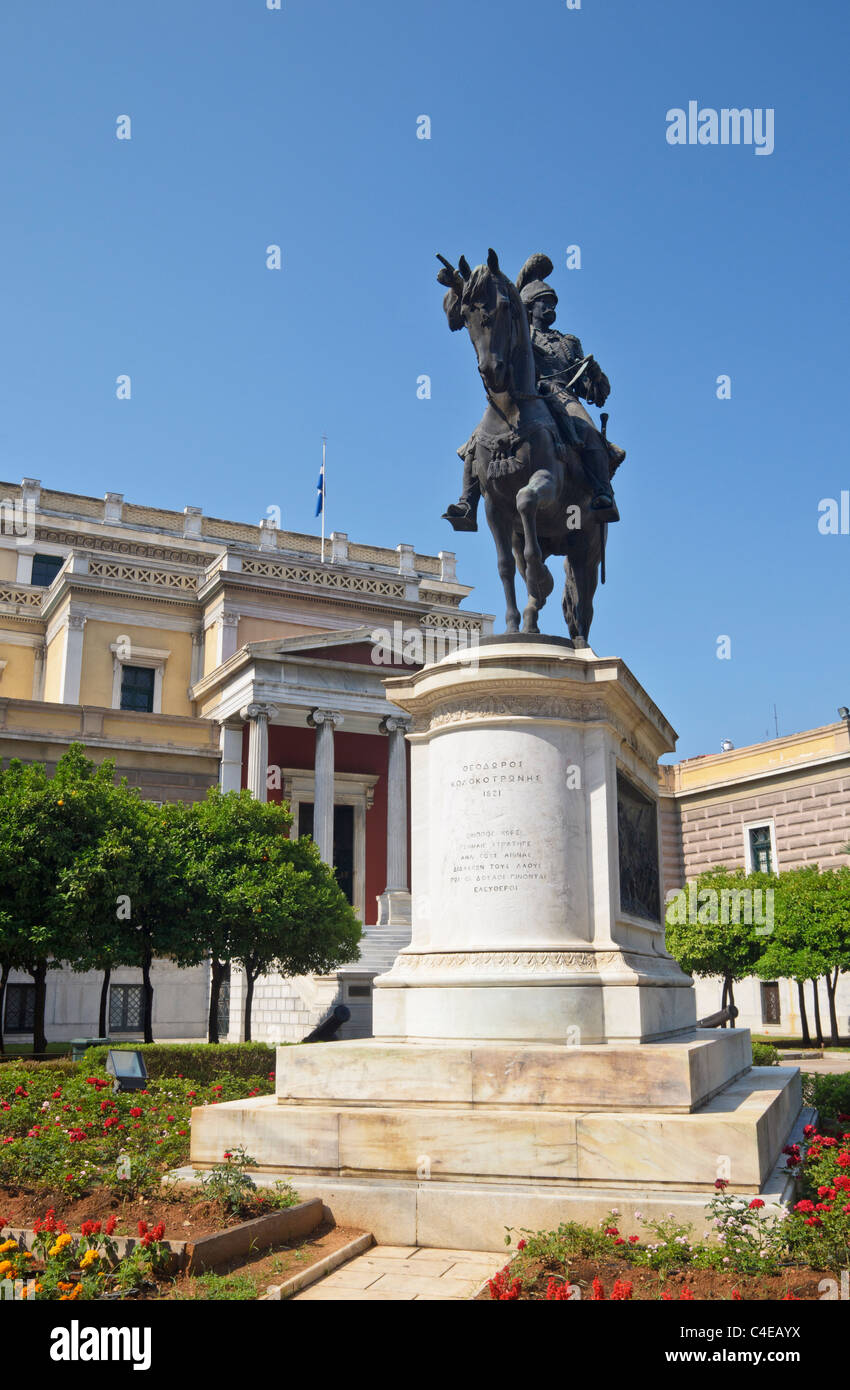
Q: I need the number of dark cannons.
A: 2